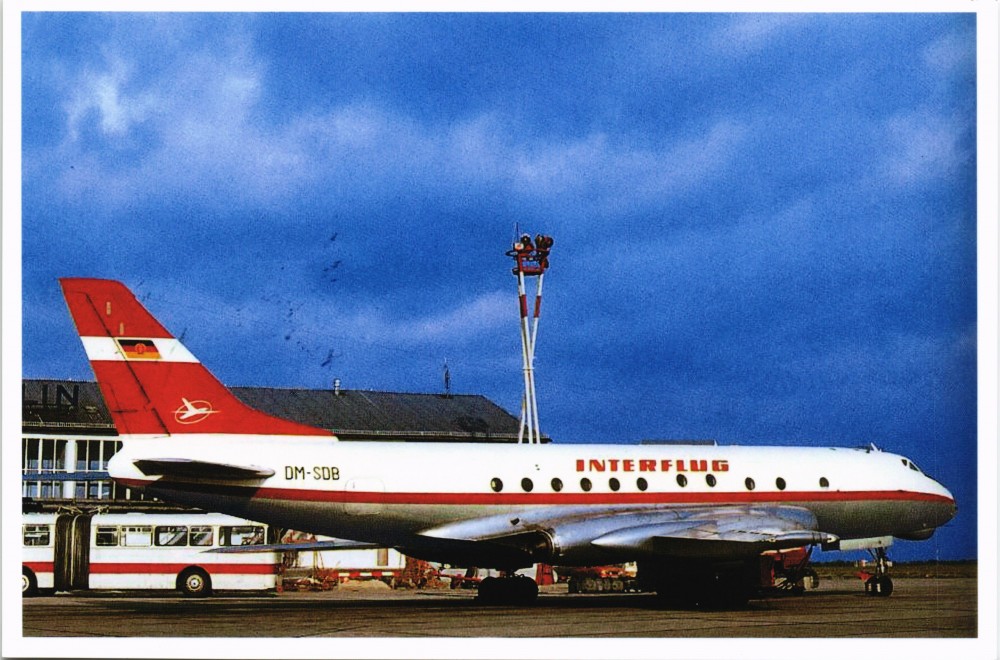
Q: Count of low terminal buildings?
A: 1